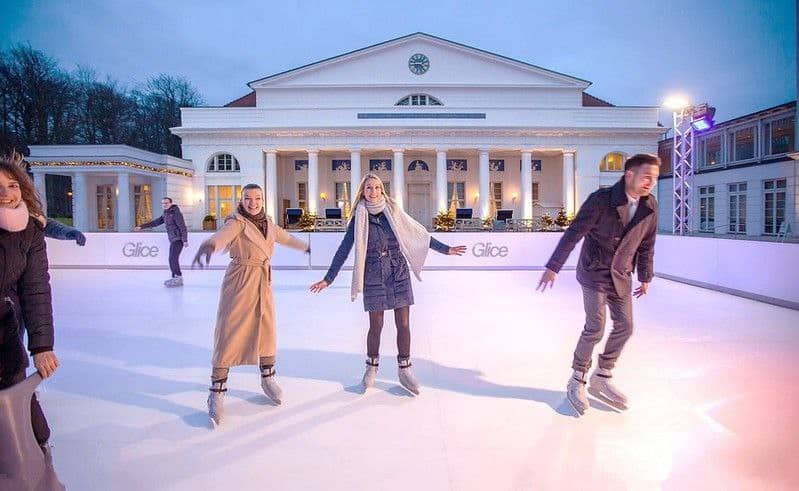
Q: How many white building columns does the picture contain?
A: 11